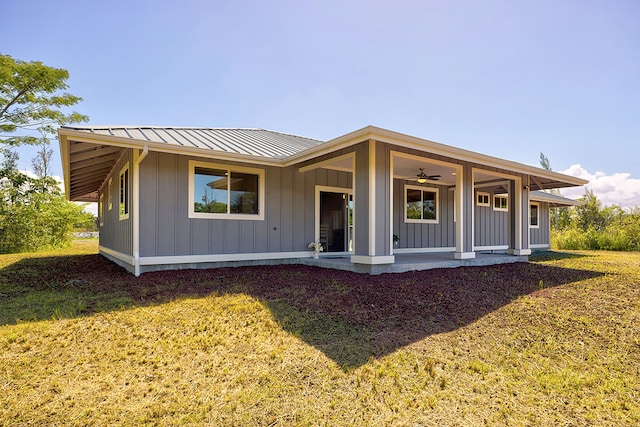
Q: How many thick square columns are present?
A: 3